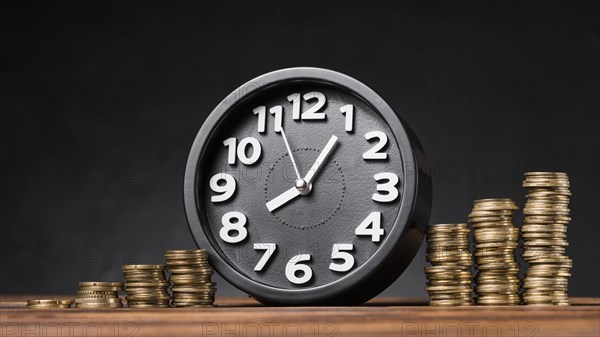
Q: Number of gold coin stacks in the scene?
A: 7